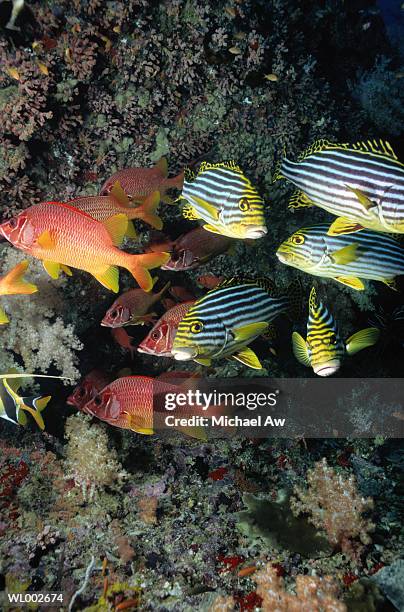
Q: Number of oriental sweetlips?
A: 5